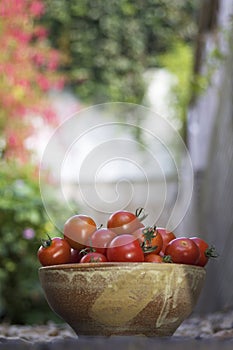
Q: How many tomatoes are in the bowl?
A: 12